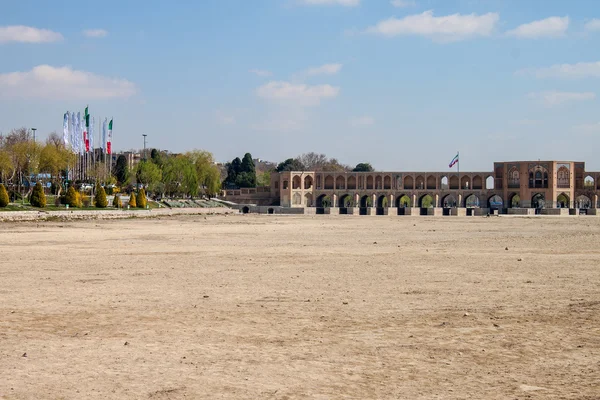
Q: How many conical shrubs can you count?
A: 7